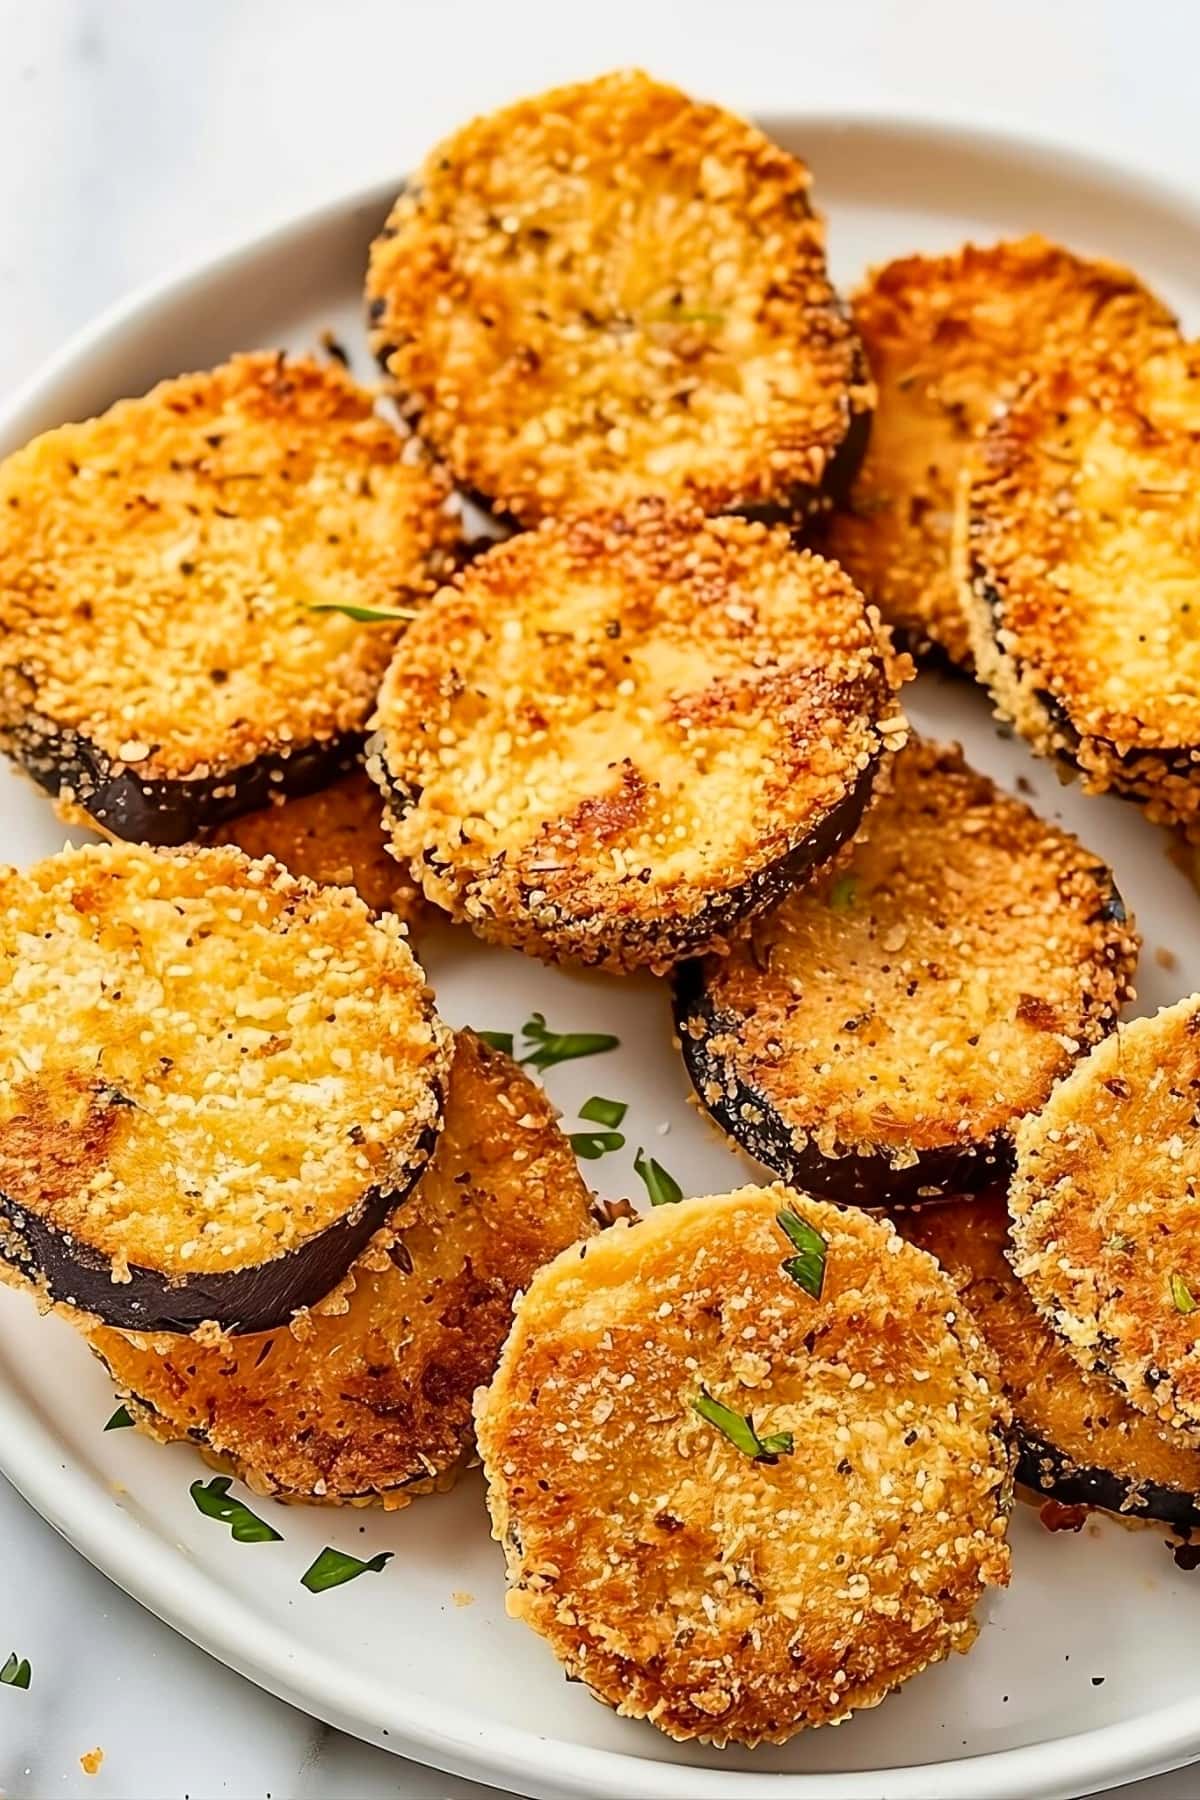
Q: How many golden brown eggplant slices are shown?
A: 12